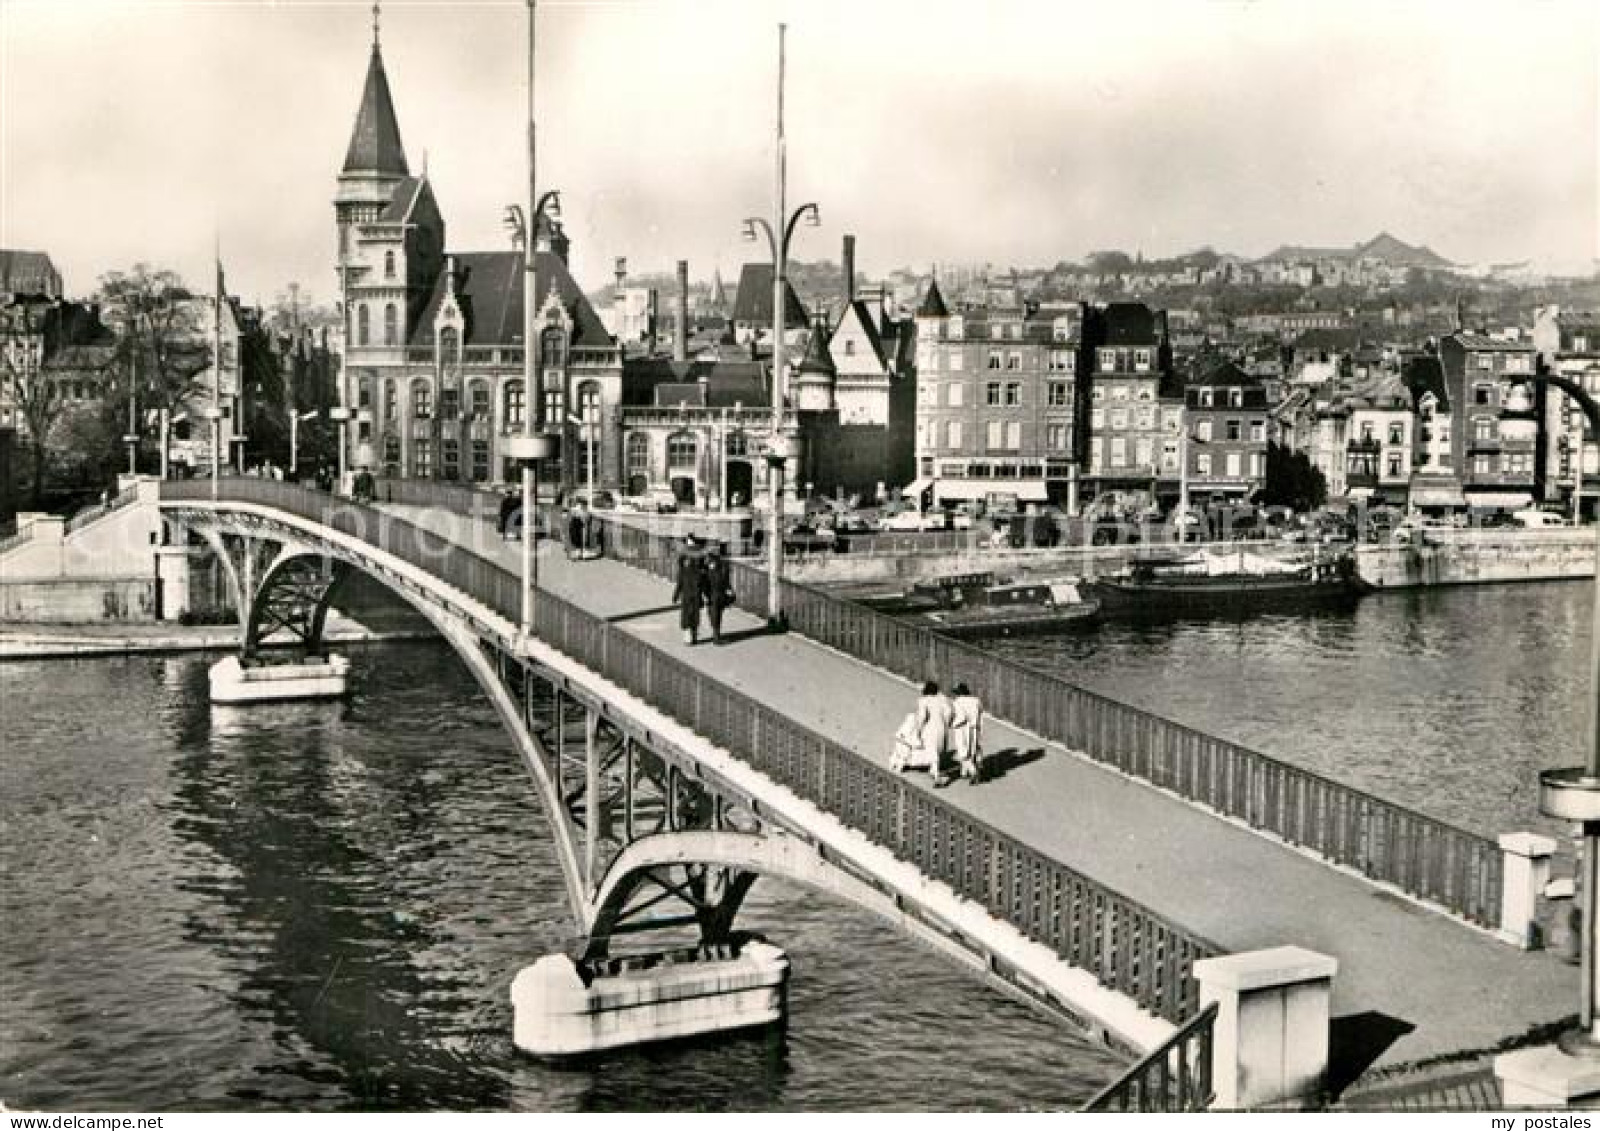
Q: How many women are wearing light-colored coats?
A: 2